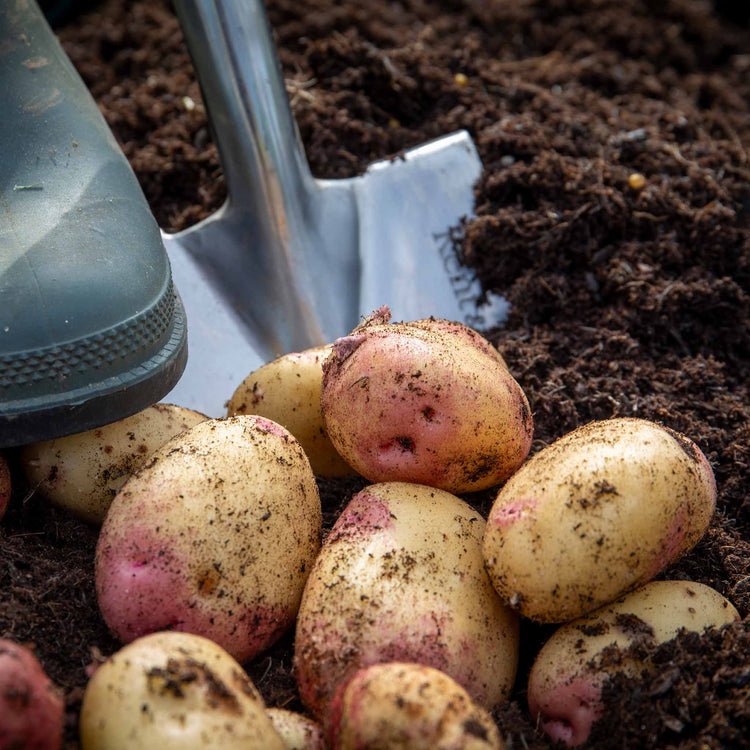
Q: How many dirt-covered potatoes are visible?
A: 12